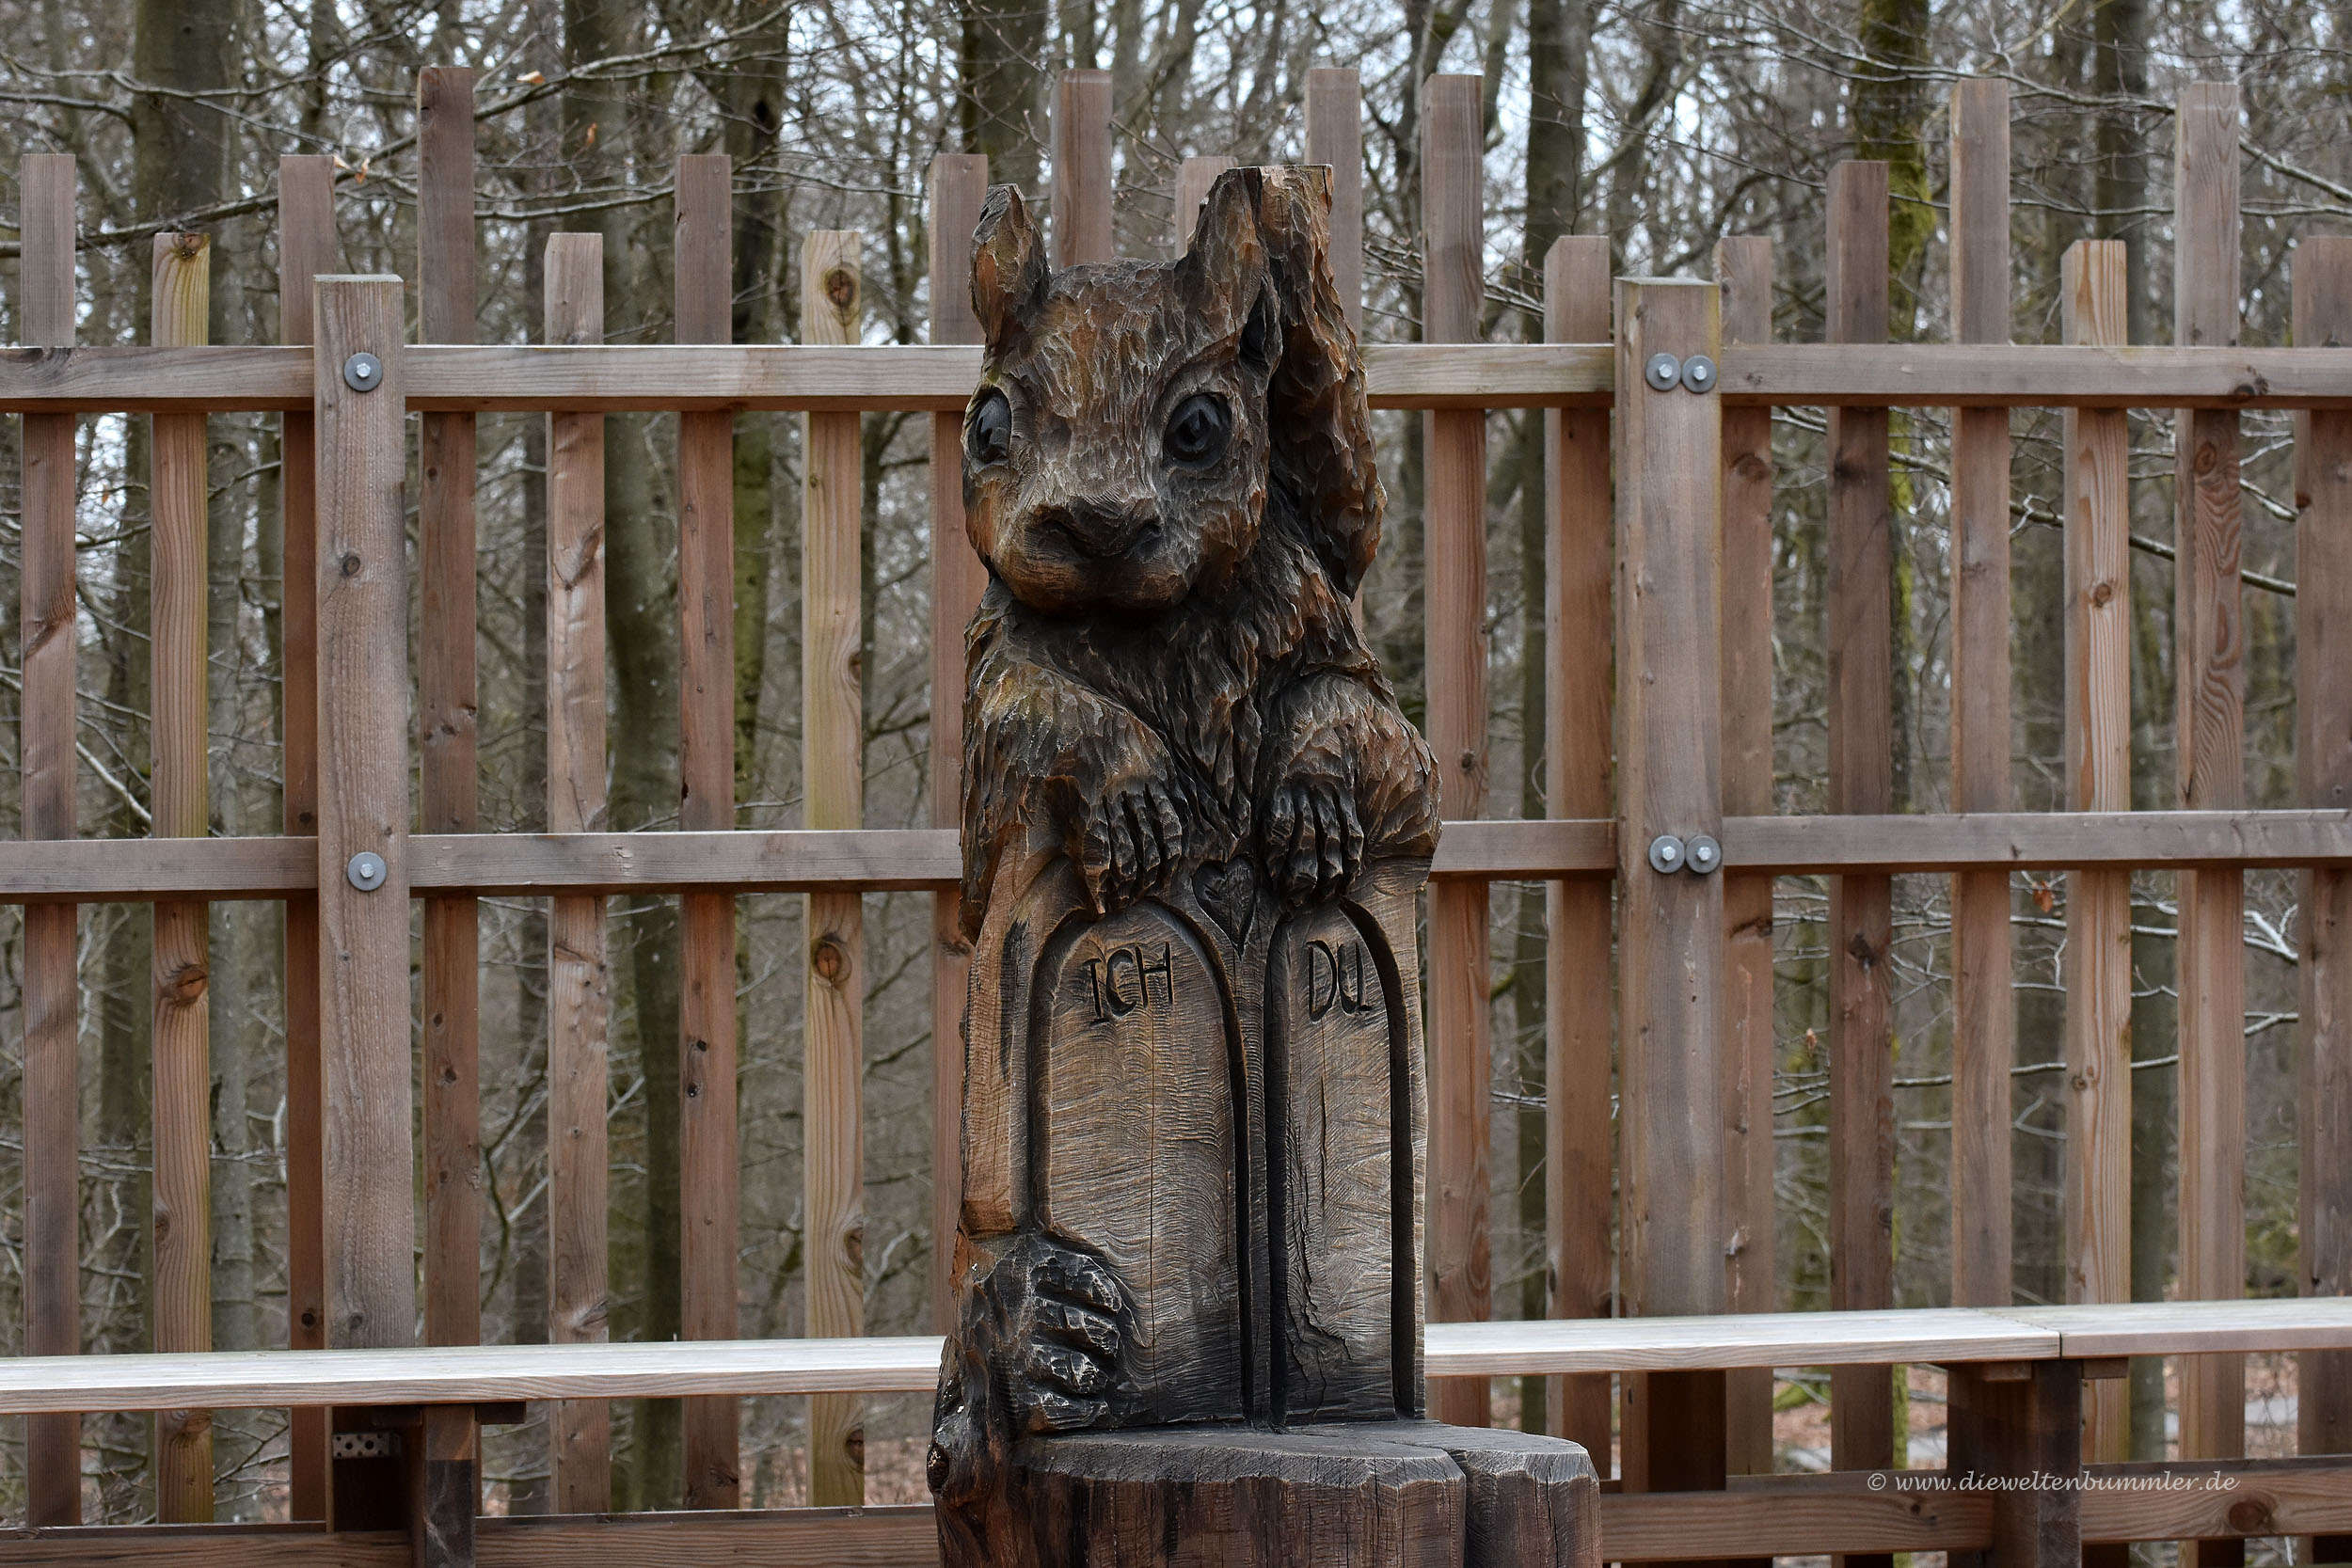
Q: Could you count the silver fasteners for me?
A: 6